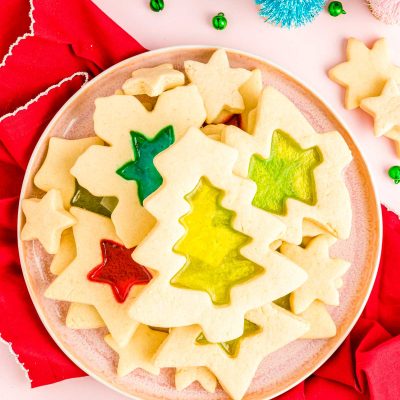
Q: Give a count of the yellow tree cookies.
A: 1